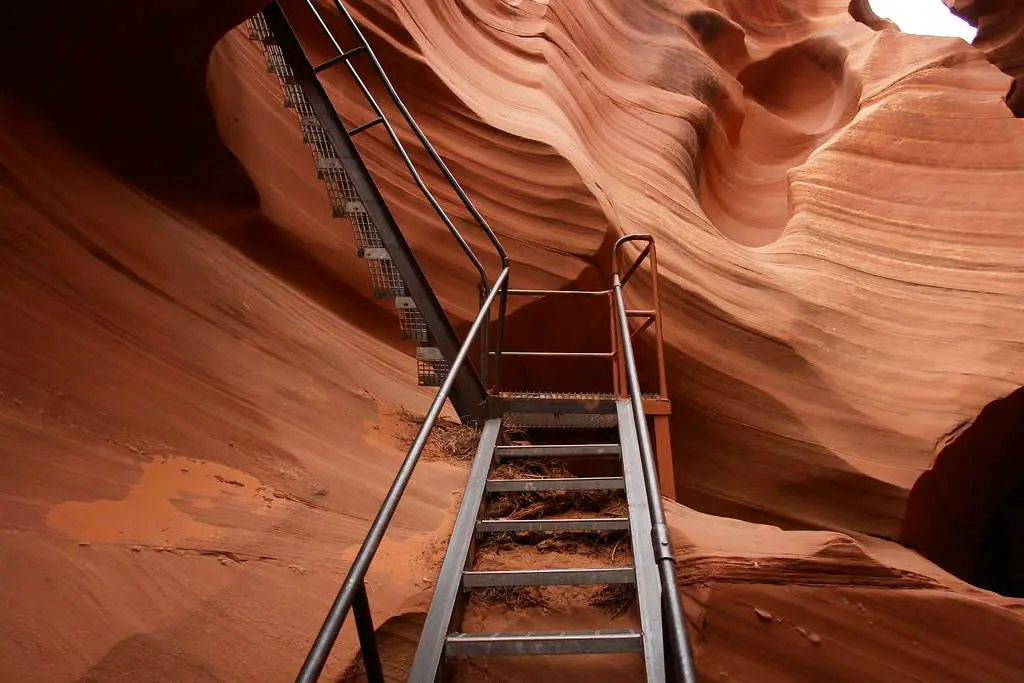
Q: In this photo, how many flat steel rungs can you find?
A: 5